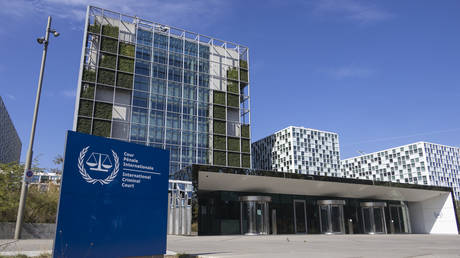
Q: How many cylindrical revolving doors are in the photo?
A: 3